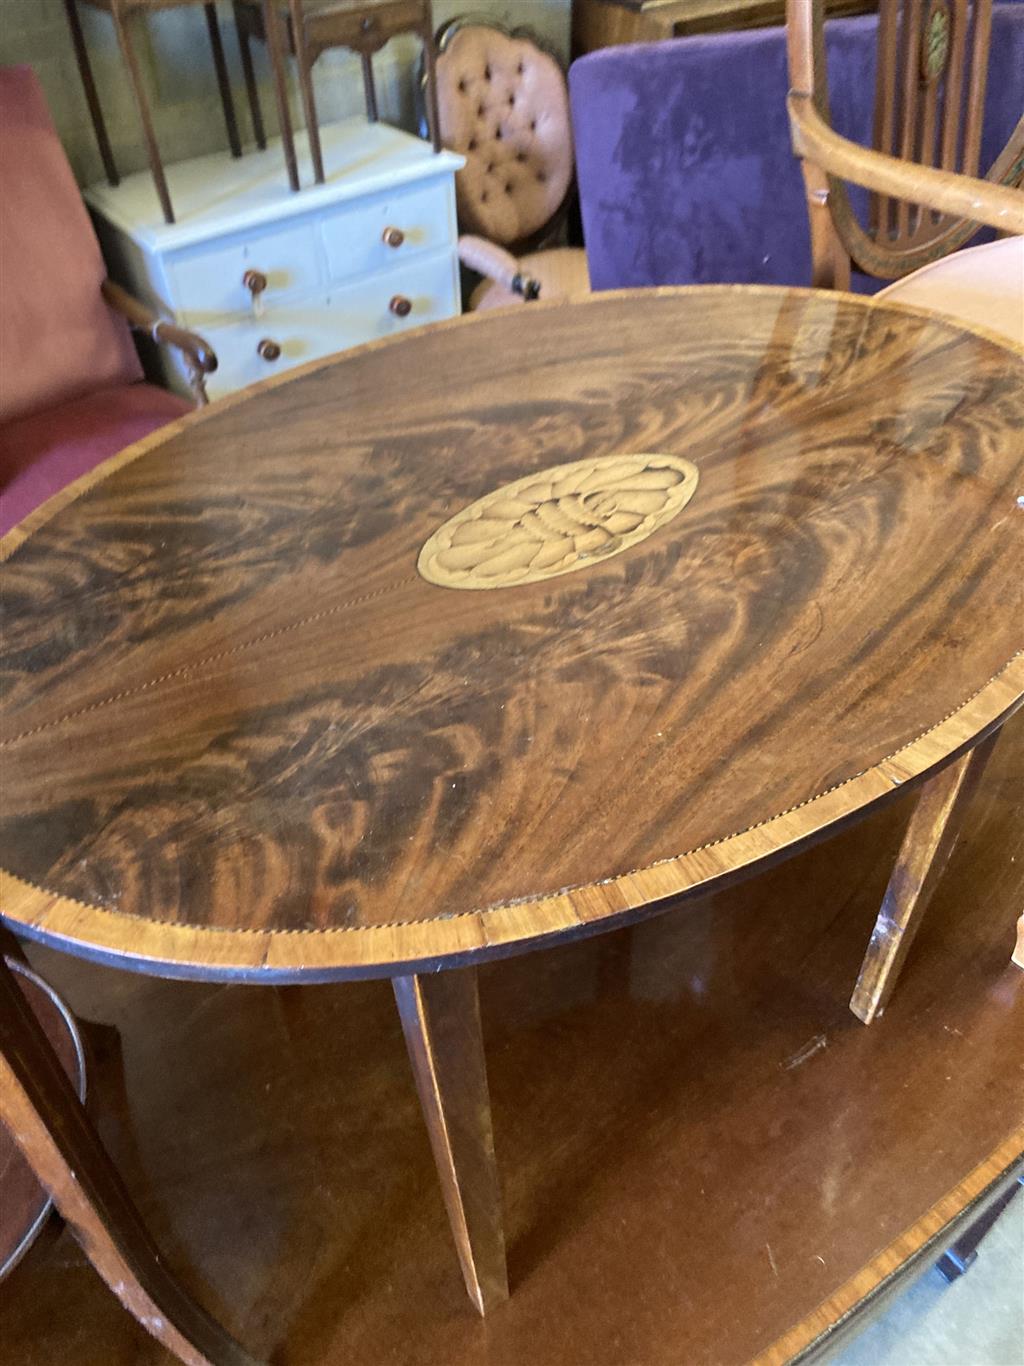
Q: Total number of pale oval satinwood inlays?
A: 1